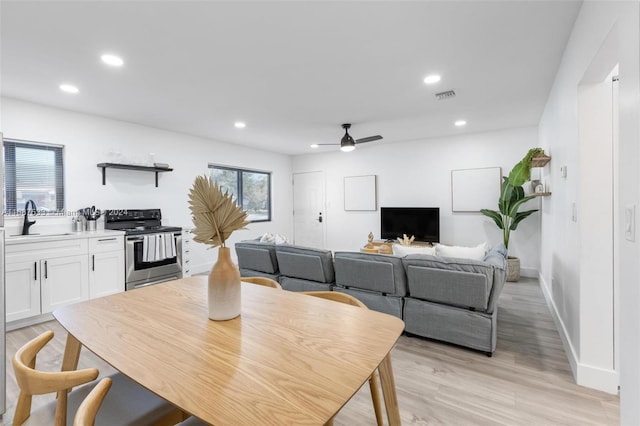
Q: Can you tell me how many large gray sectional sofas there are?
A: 1